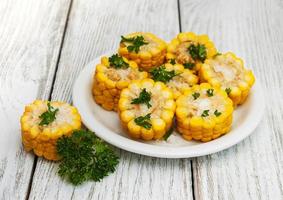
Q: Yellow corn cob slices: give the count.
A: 8